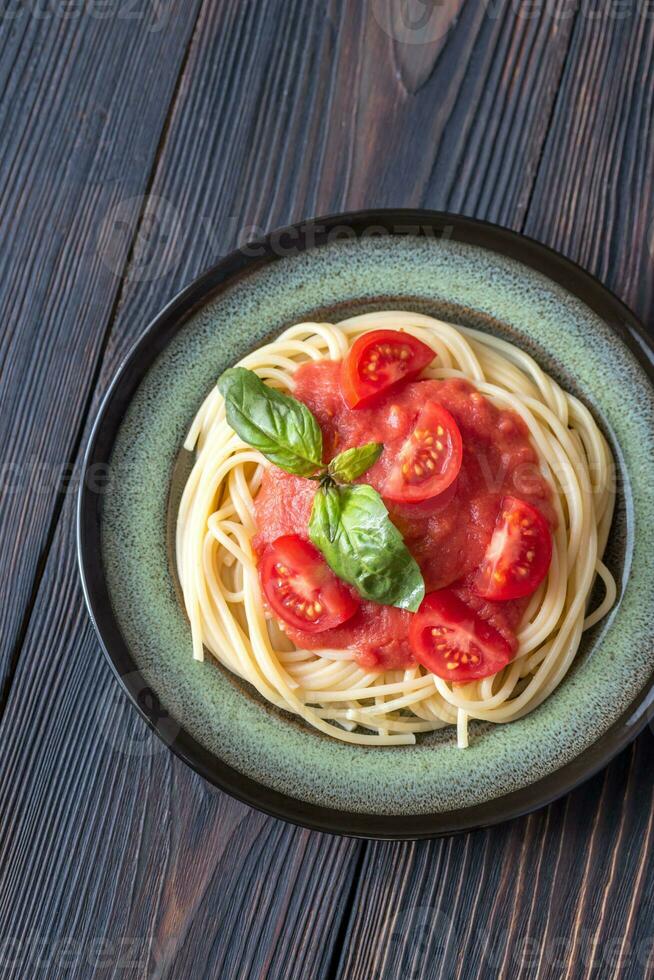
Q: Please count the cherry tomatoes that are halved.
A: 5